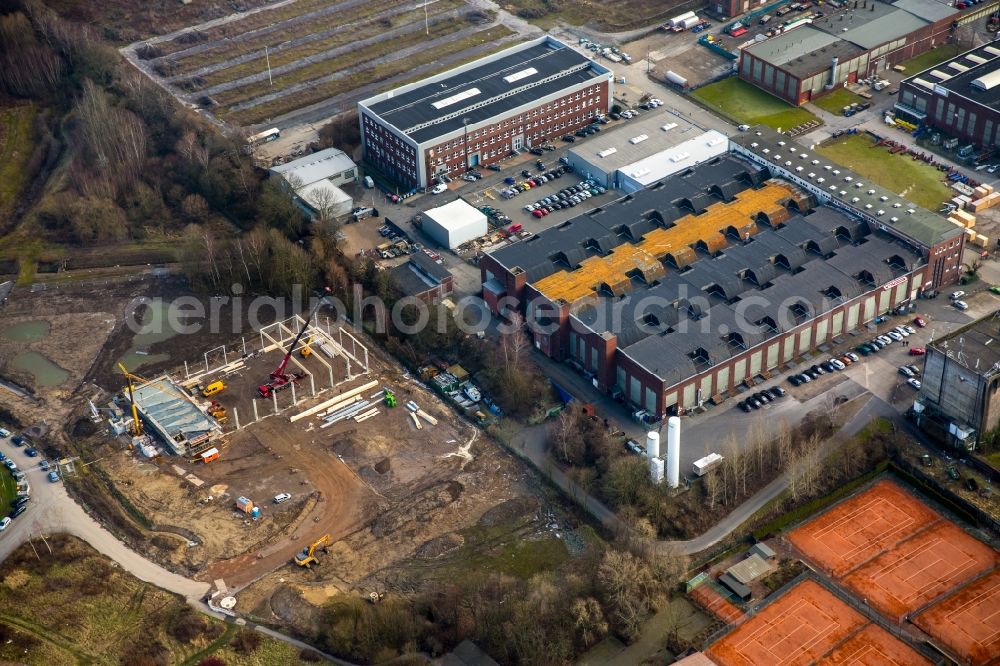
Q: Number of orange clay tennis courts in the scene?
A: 5